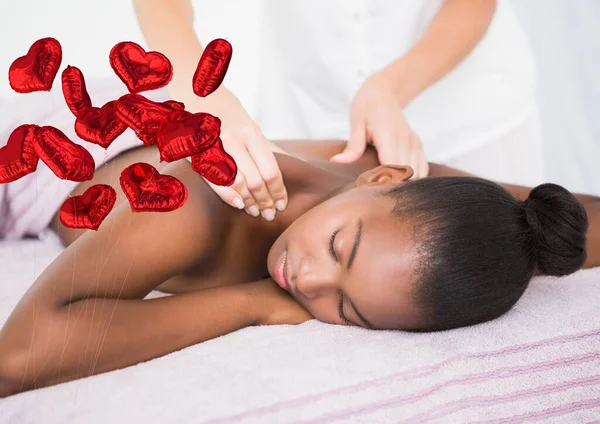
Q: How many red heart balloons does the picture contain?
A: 12